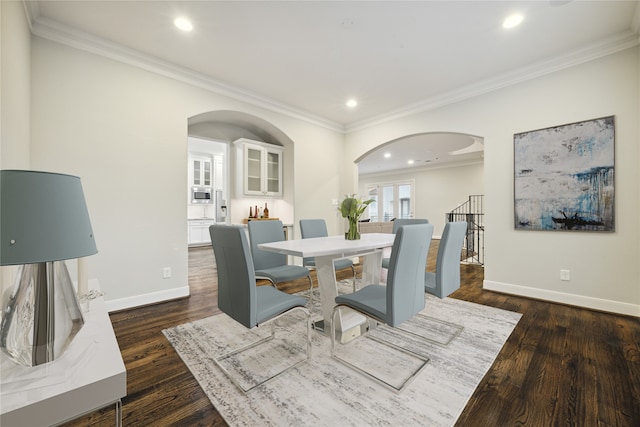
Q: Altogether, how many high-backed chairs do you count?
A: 6